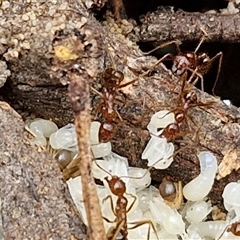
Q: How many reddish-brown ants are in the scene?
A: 5